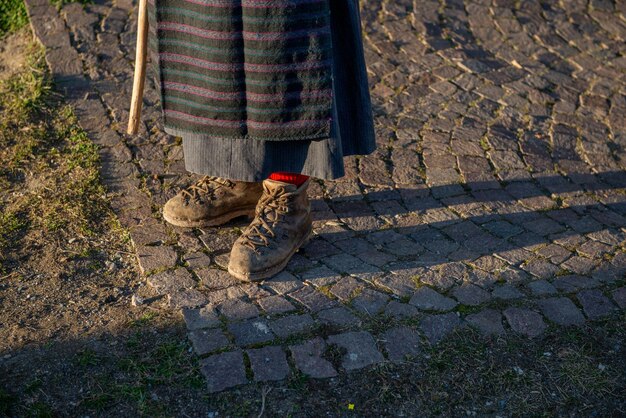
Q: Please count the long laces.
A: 2